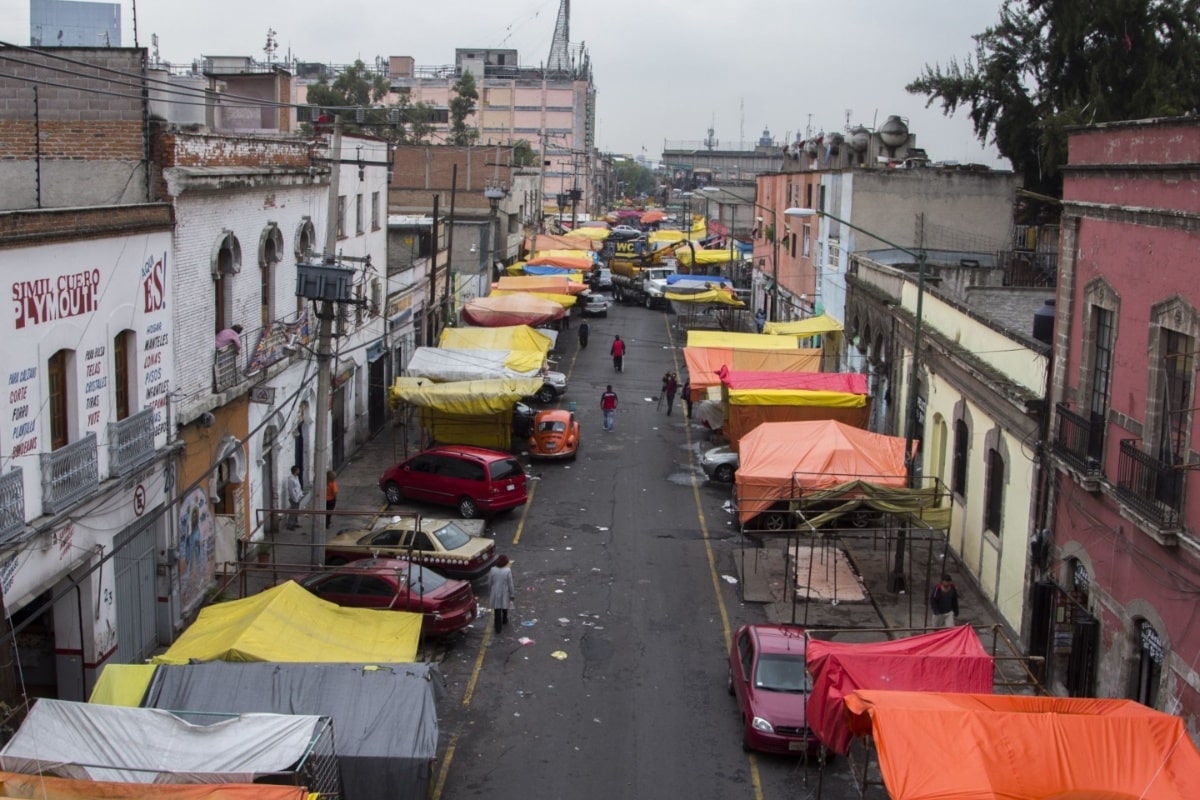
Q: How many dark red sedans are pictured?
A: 2